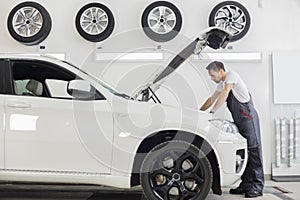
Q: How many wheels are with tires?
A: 5